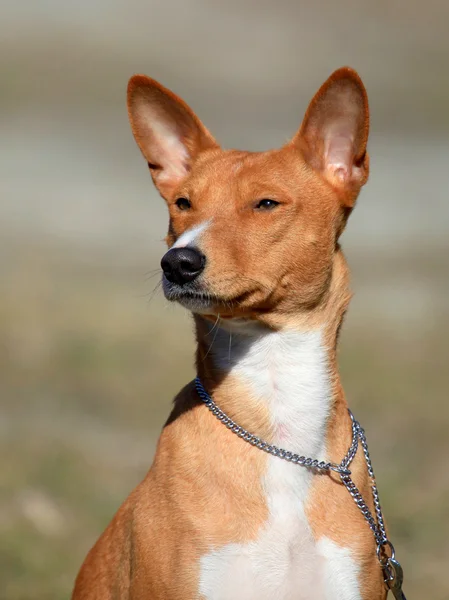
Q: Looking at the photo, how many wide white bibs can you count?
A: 1